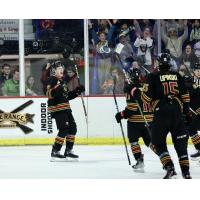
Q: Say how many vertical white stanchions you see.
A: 2